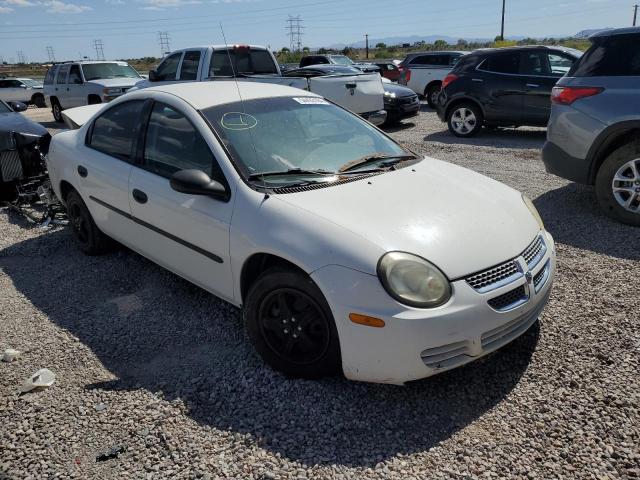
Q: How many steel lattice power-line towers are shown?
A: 5